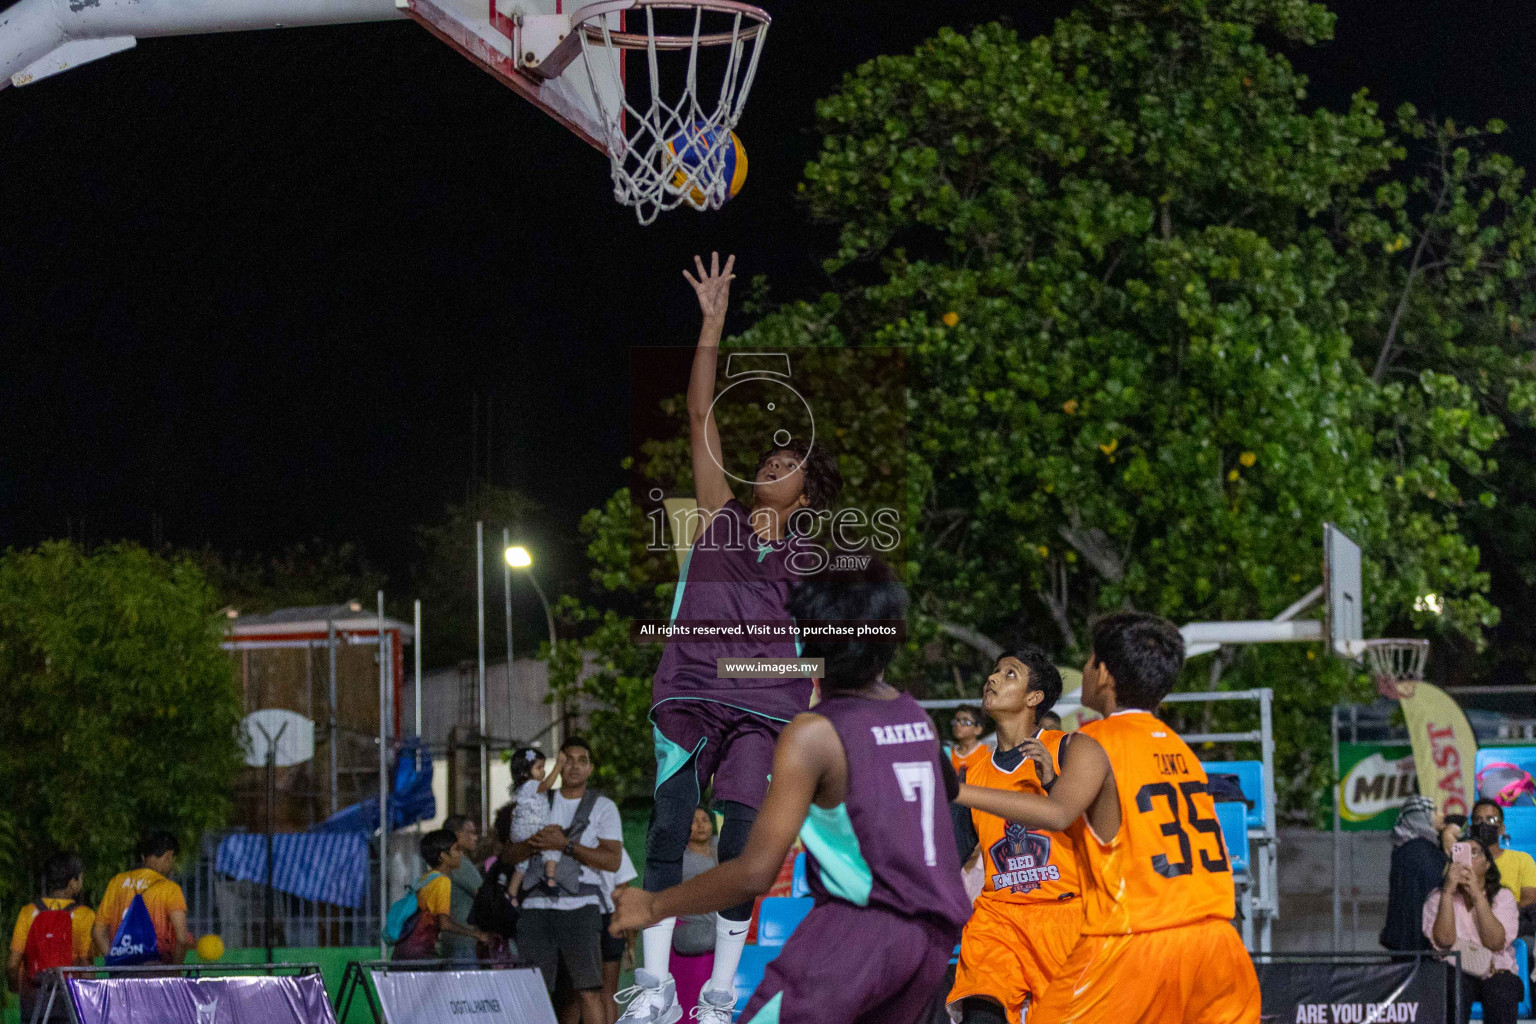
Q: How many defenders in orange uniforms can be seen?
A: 2